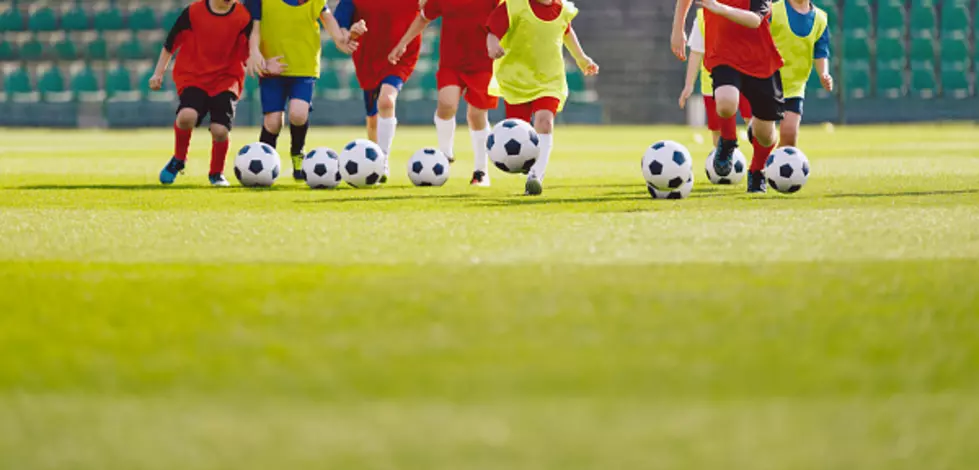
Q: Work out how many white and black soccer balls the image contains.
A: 9